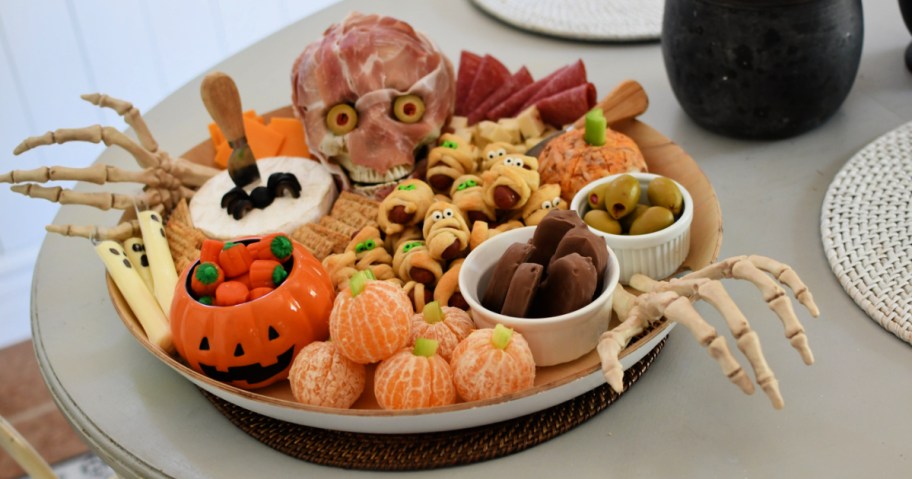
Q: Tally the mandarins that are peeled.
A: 5